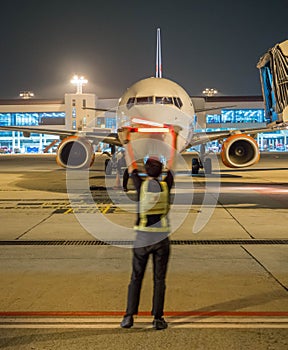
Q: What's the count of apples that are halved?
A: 0